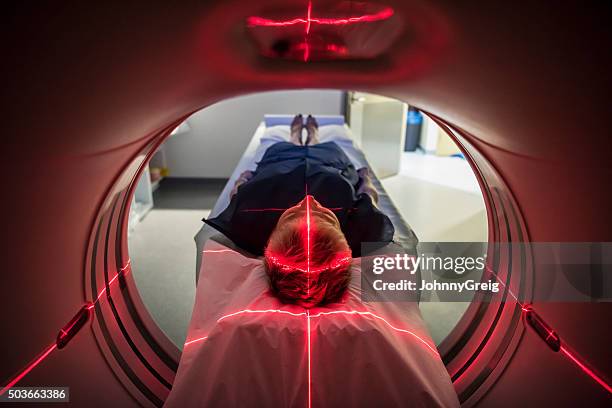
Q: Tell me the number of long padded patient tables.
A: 1